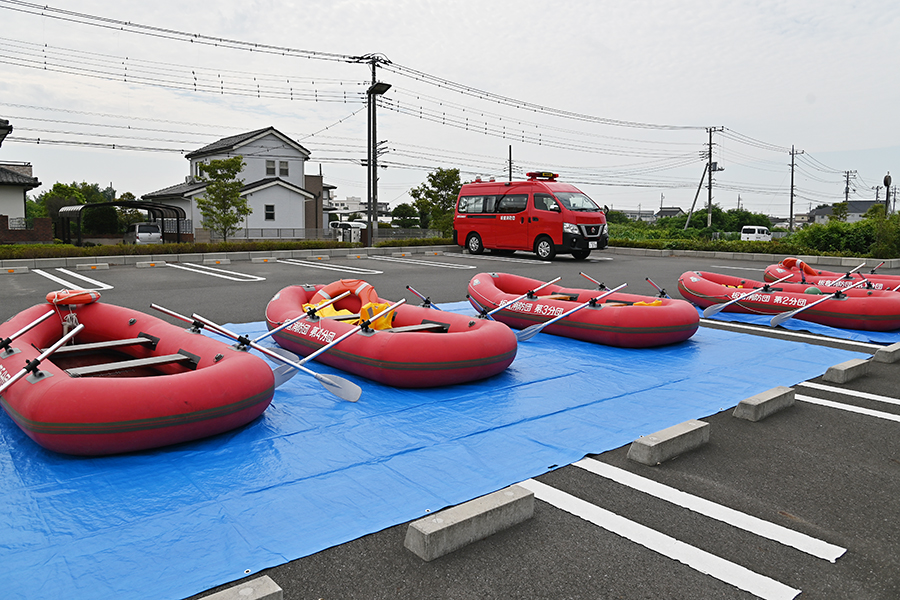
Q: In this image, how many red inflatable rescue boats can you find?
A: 5